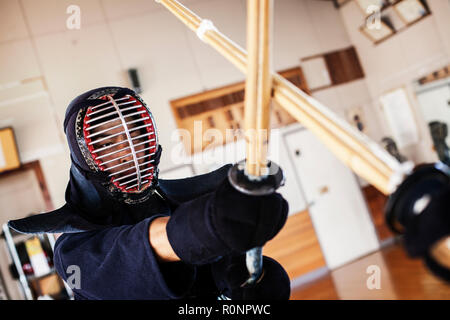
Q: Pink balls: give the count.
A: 0